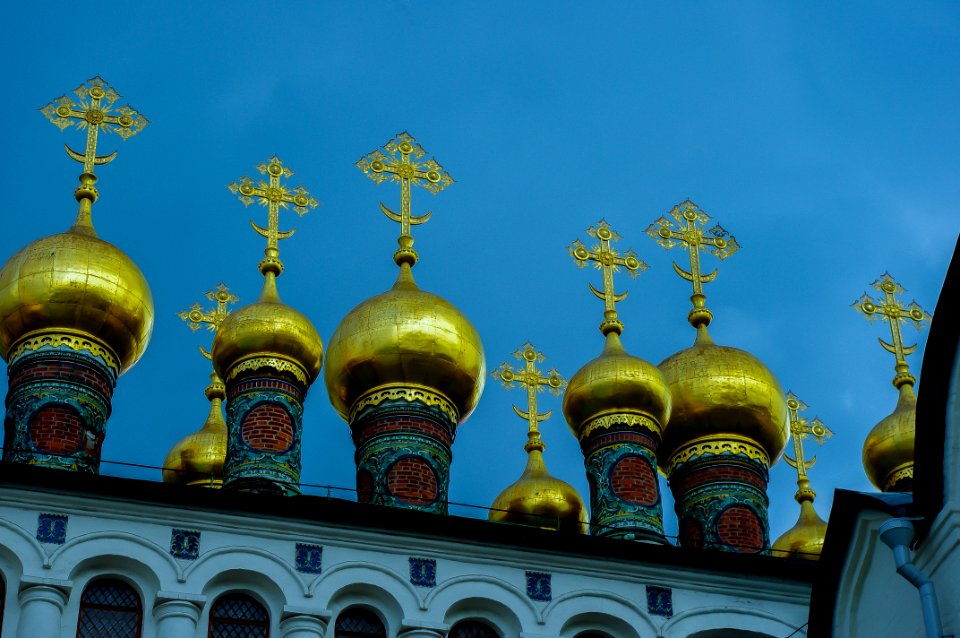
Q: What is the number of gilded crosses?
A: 9